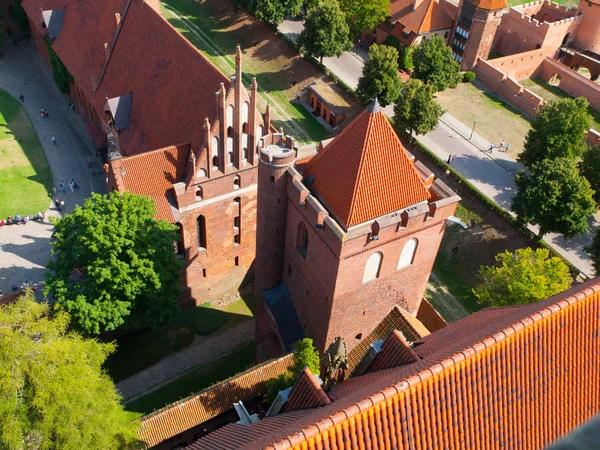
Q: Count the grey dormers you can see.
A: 2